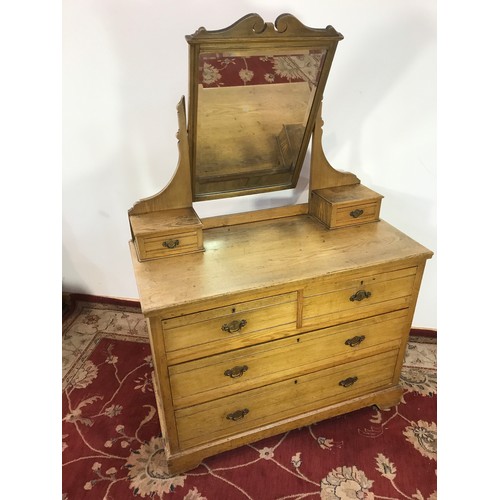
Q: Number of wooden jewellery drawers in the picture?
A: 2